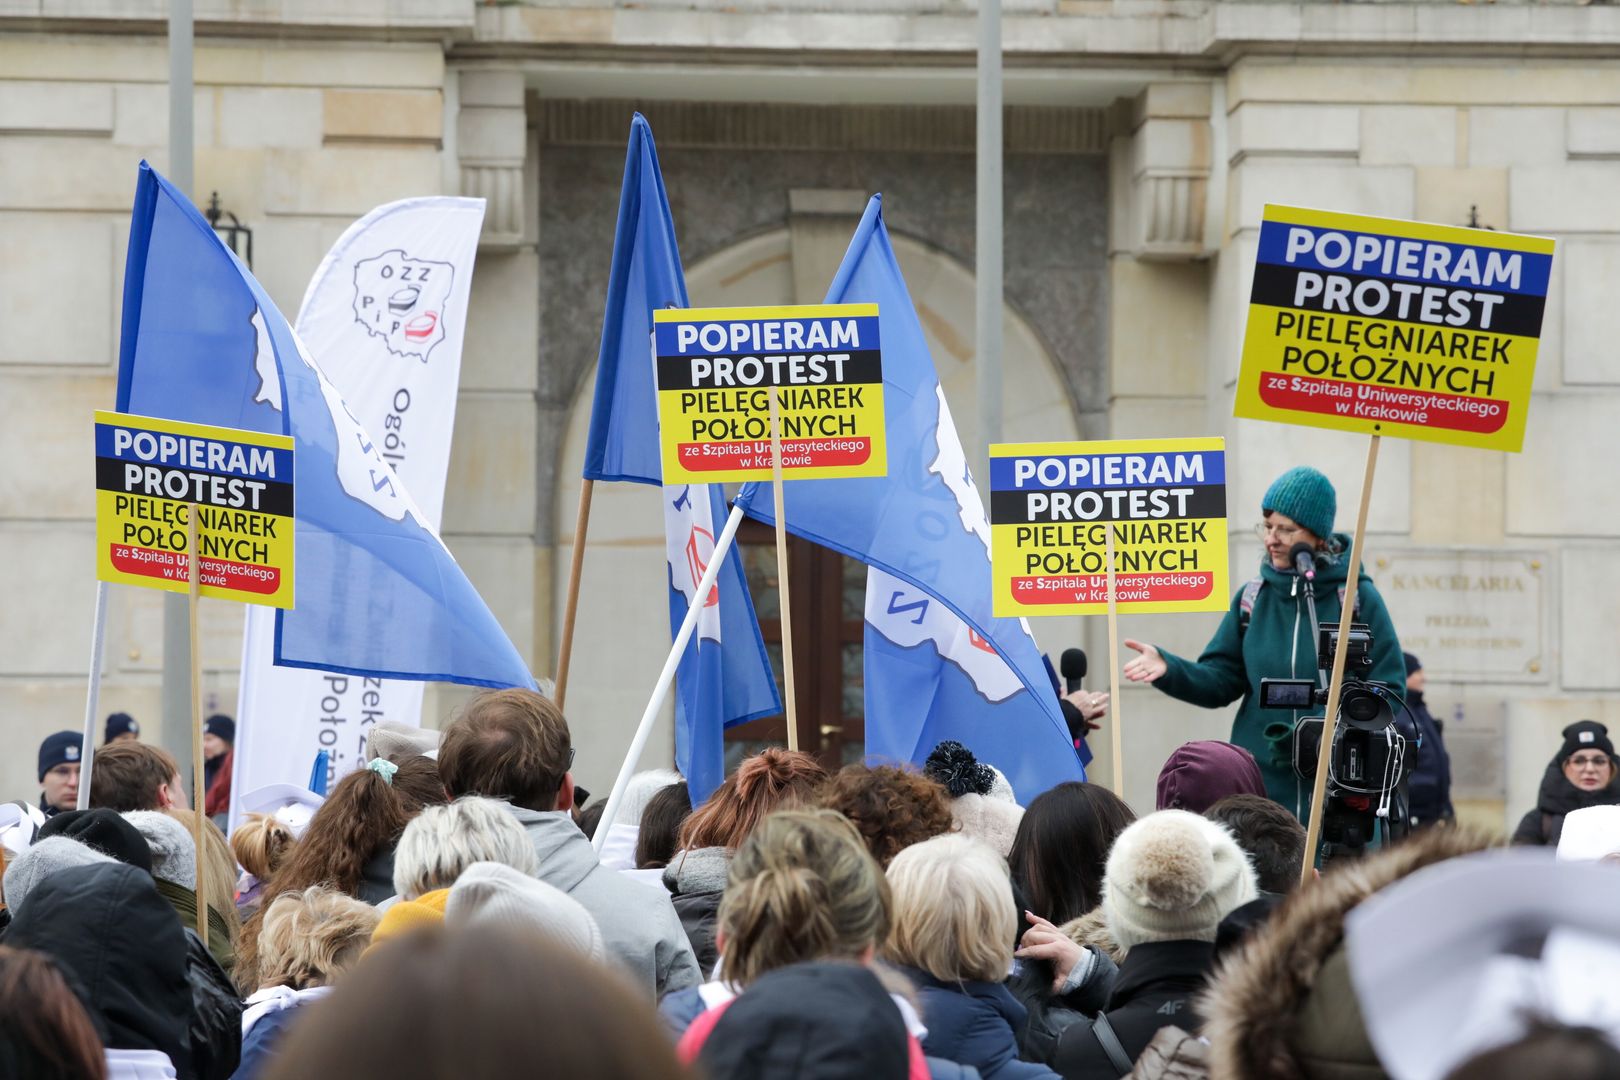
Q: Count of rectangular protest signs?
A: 4